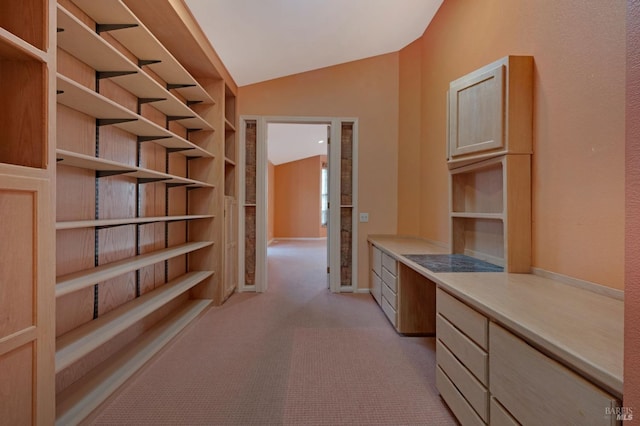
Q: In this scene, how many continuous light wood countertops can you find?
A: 1